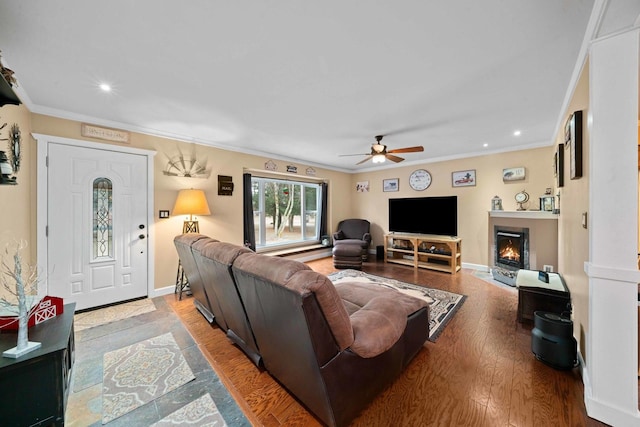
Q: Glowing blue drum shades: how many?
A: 0